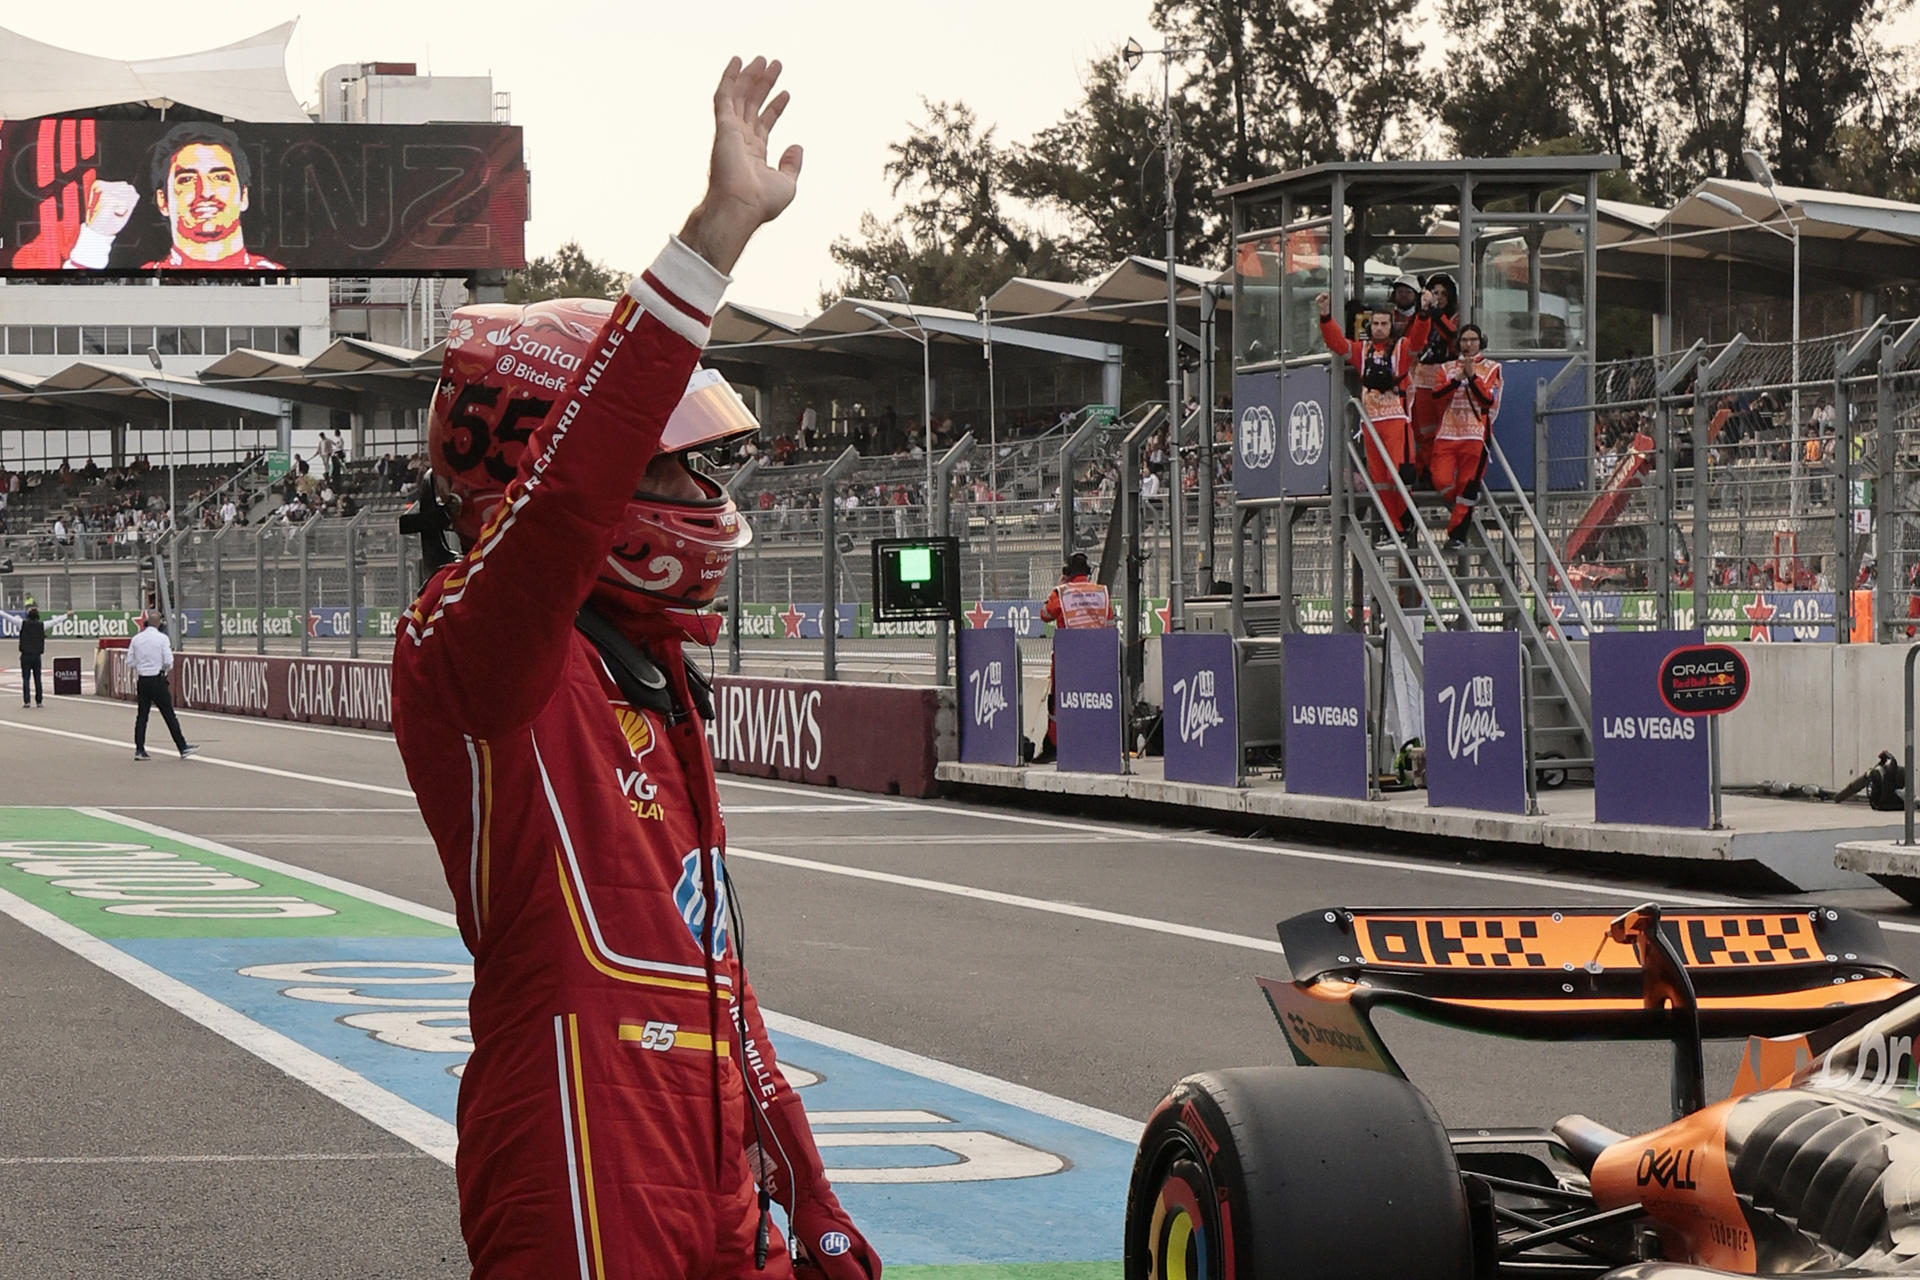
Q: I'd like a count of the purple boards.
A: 6